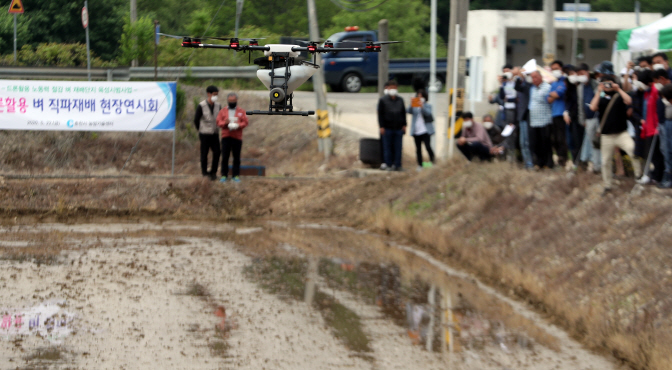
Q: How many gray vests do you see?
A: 1